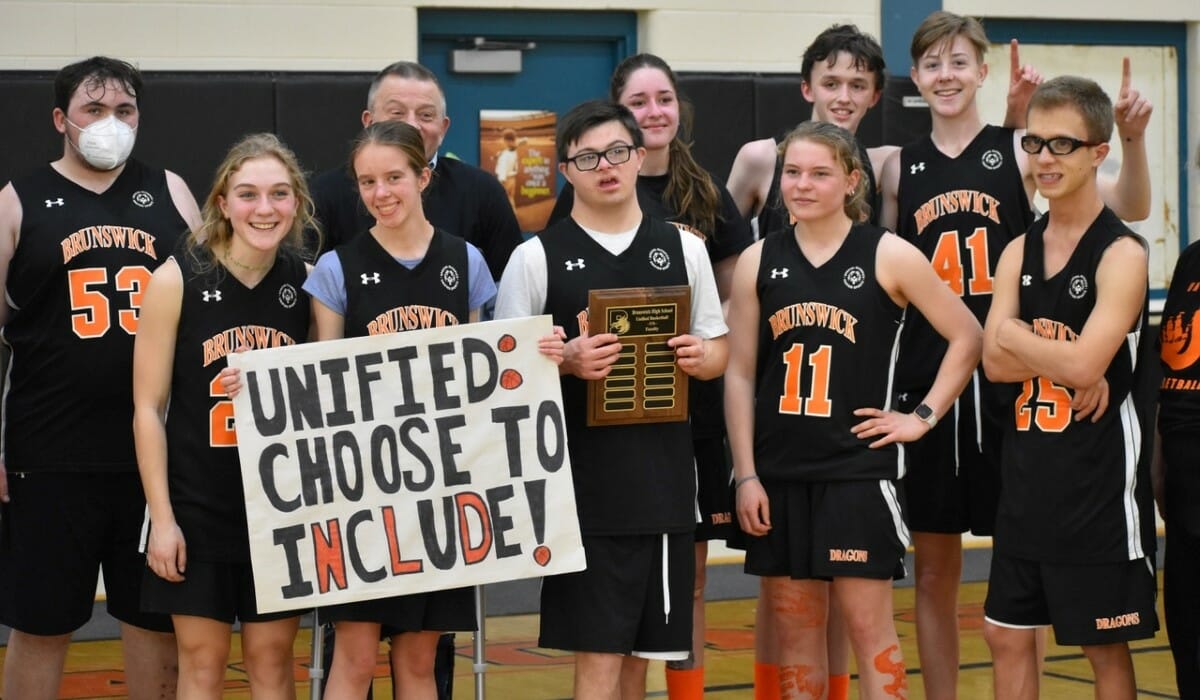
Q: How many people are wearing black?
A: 11